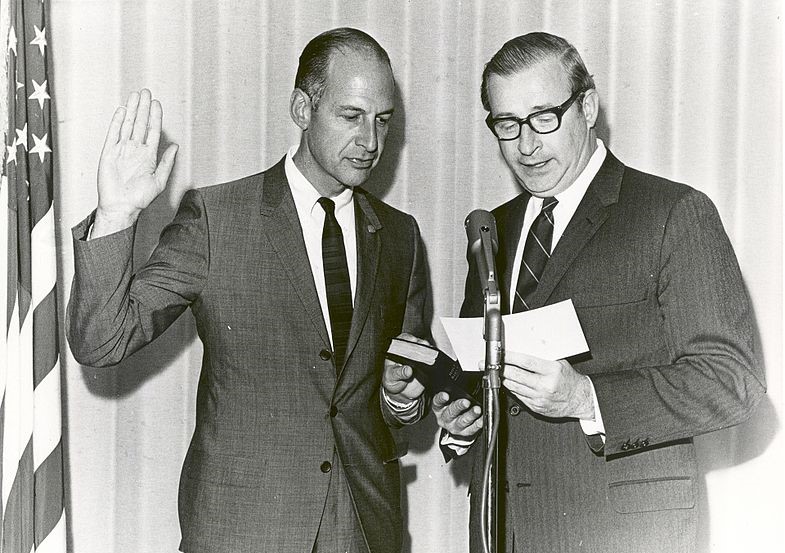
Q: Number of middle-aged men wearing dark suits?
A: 2